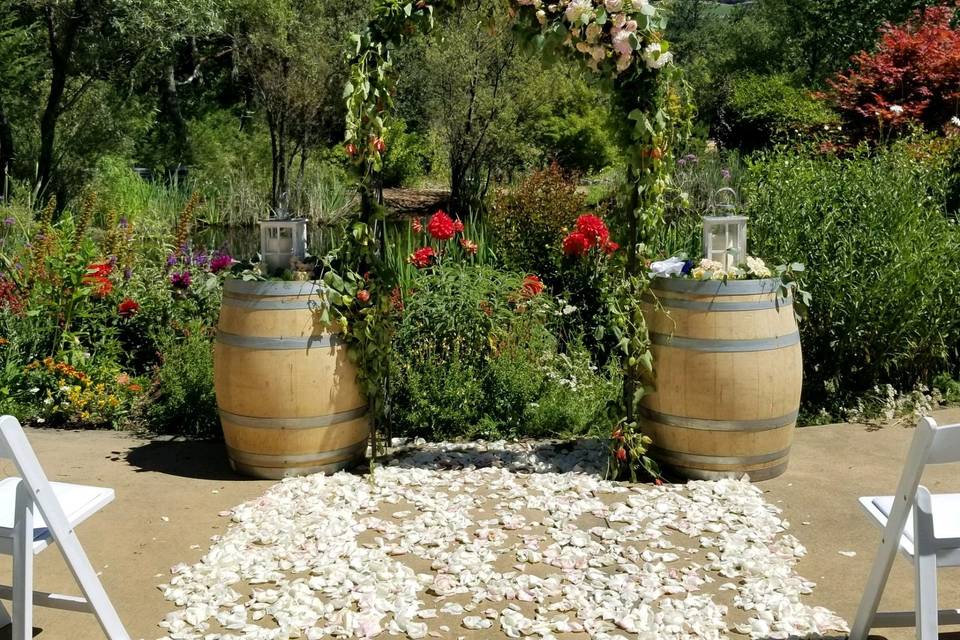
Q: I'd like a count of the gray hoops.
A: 12